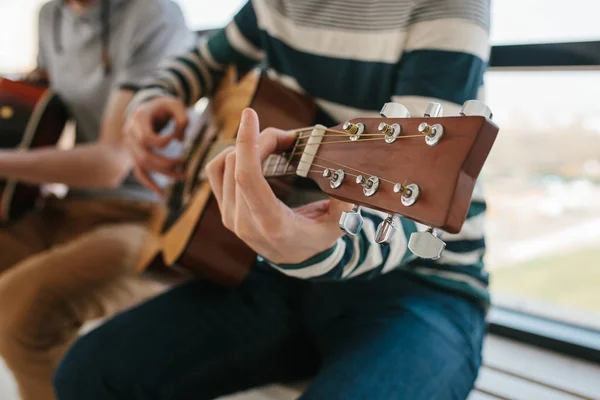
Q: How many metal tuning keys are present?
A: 6